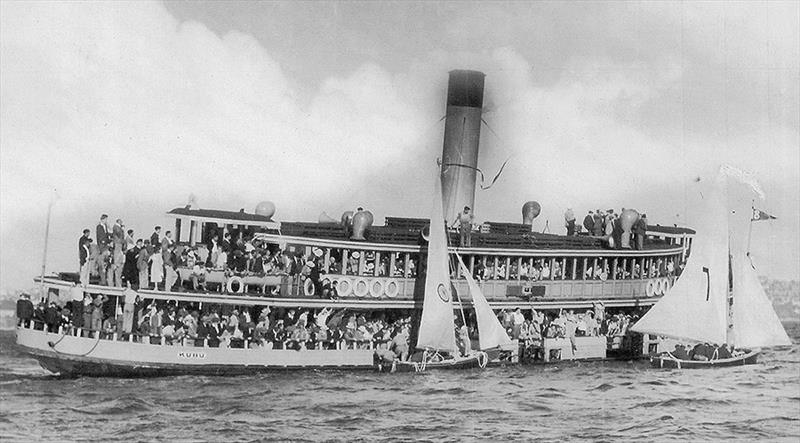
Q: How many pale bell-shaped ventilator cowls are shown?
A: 5